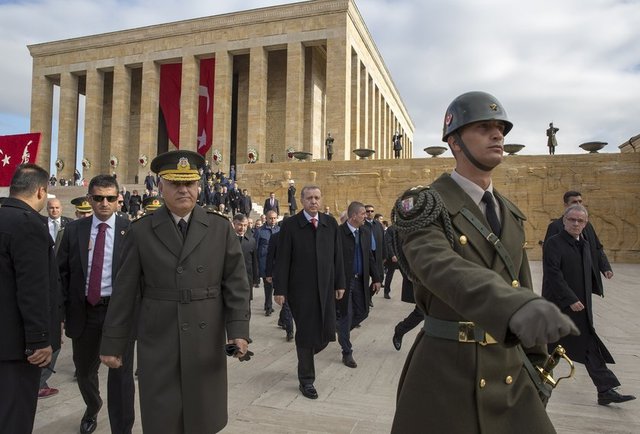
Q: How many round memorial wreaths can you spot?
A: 7